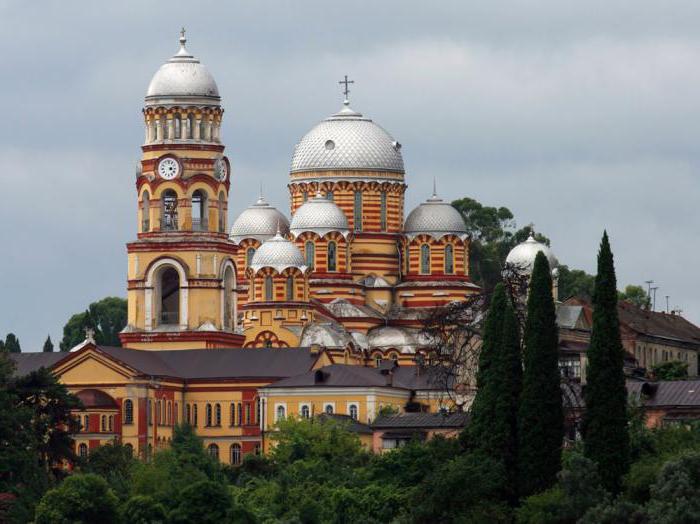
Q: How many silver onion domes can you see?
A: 7